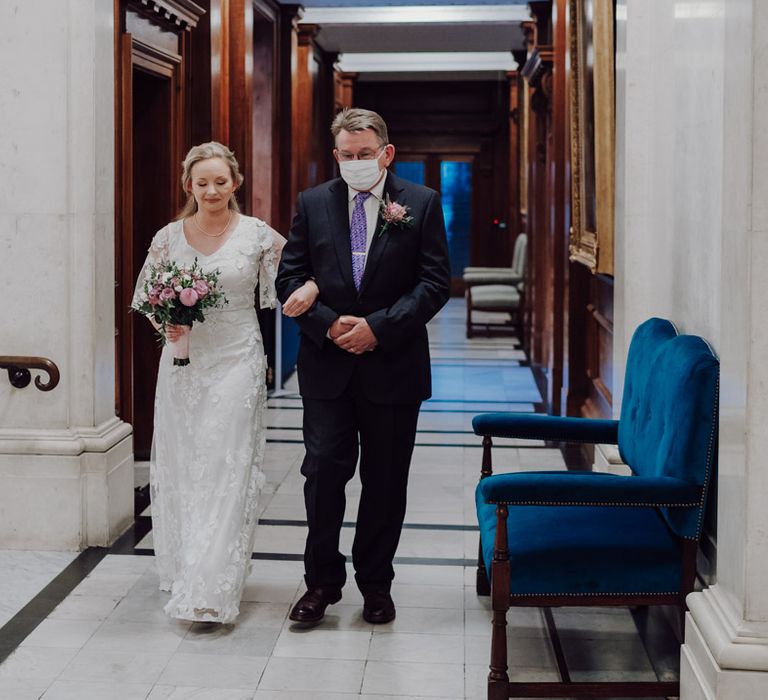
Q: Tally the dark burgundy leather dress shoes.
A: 2